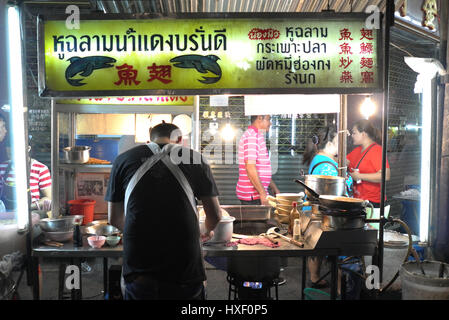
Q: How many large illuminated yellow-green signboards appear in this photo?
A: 1